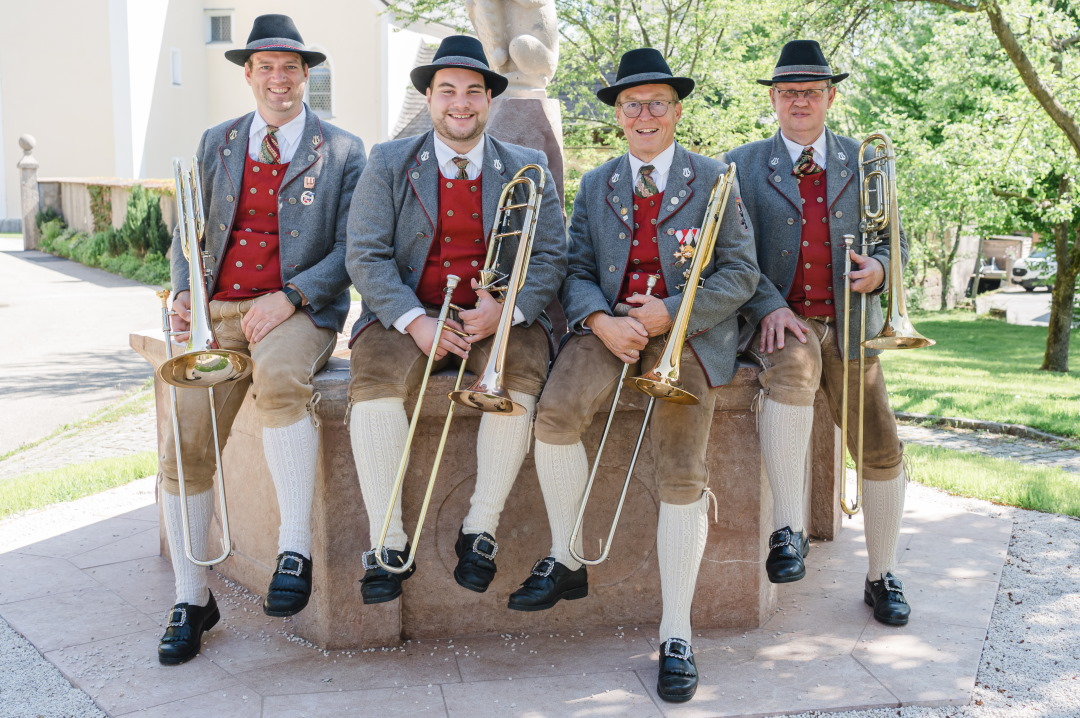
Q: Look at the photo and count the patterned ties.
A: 4